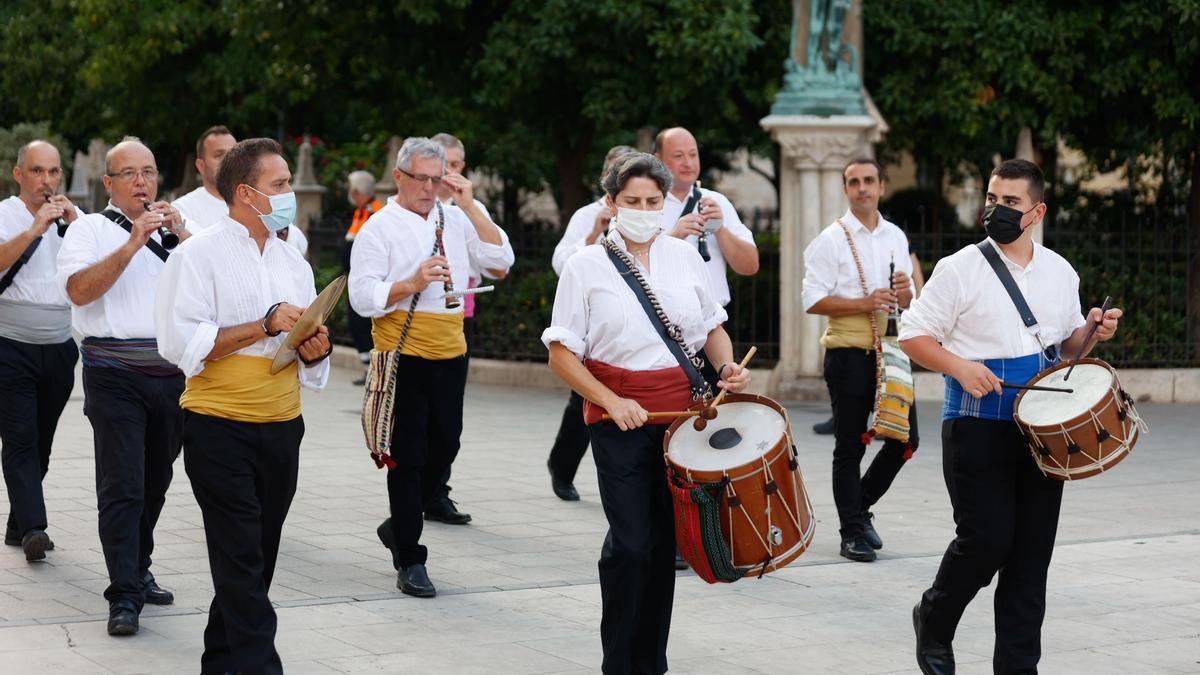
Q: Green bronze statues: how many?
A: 1